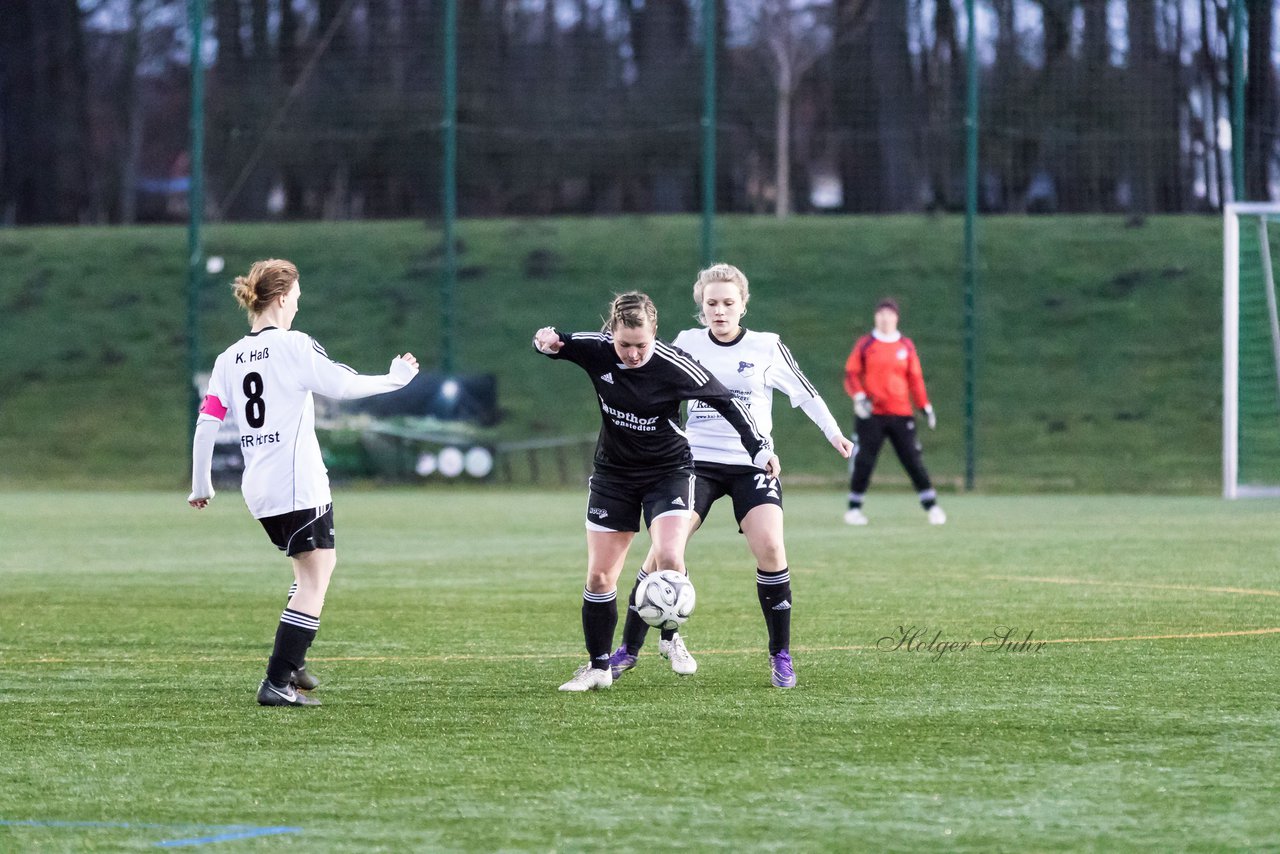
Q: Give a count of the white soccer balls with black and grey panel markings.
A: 1